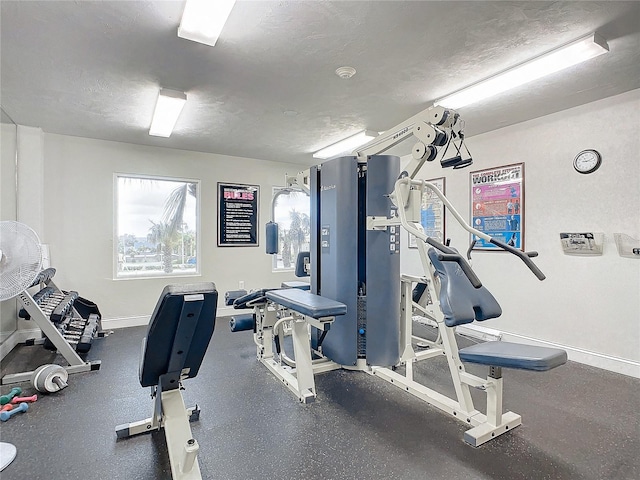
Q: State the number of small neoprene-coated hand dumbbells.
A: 4